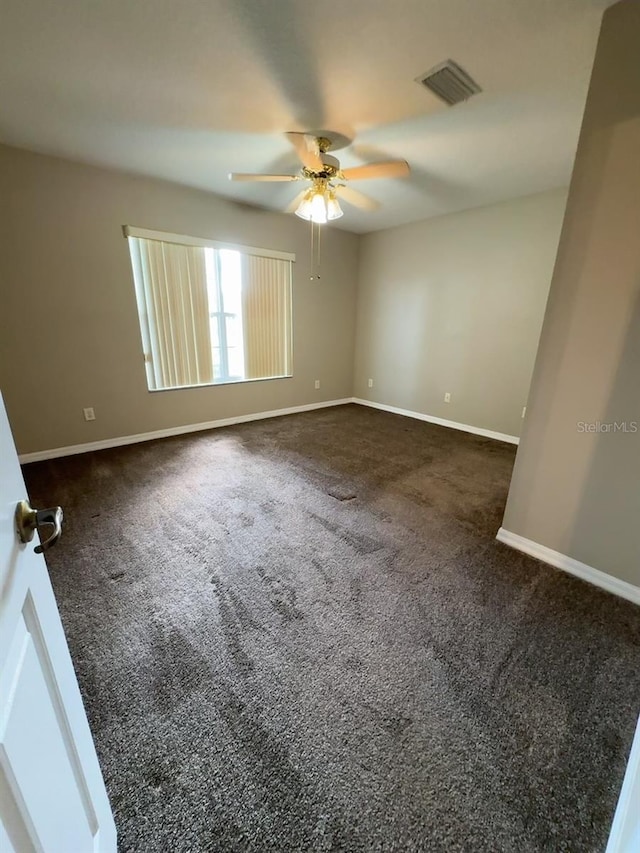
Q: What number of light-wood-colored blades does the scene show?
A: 5